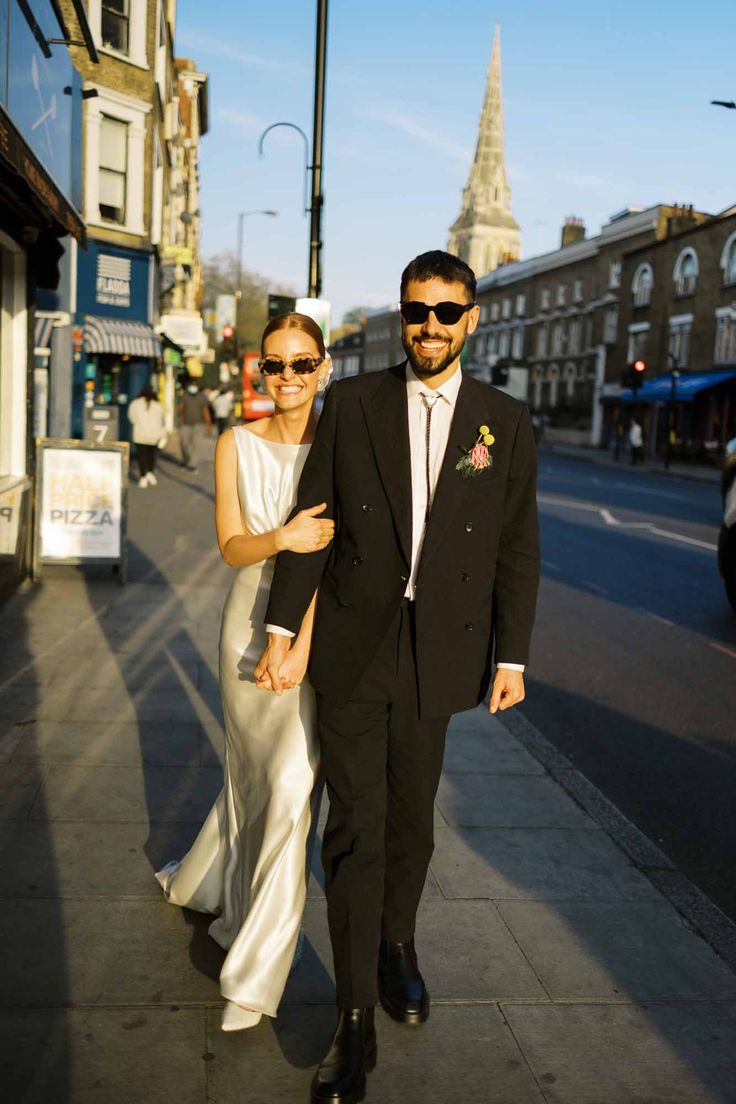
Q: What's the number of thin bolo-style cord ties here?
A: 1